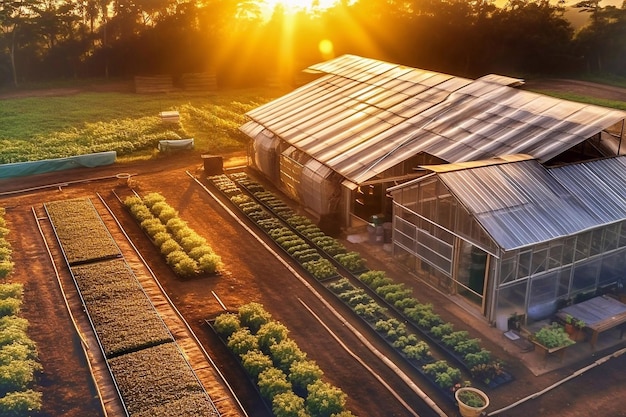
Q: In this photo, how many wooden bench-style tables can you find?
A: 1